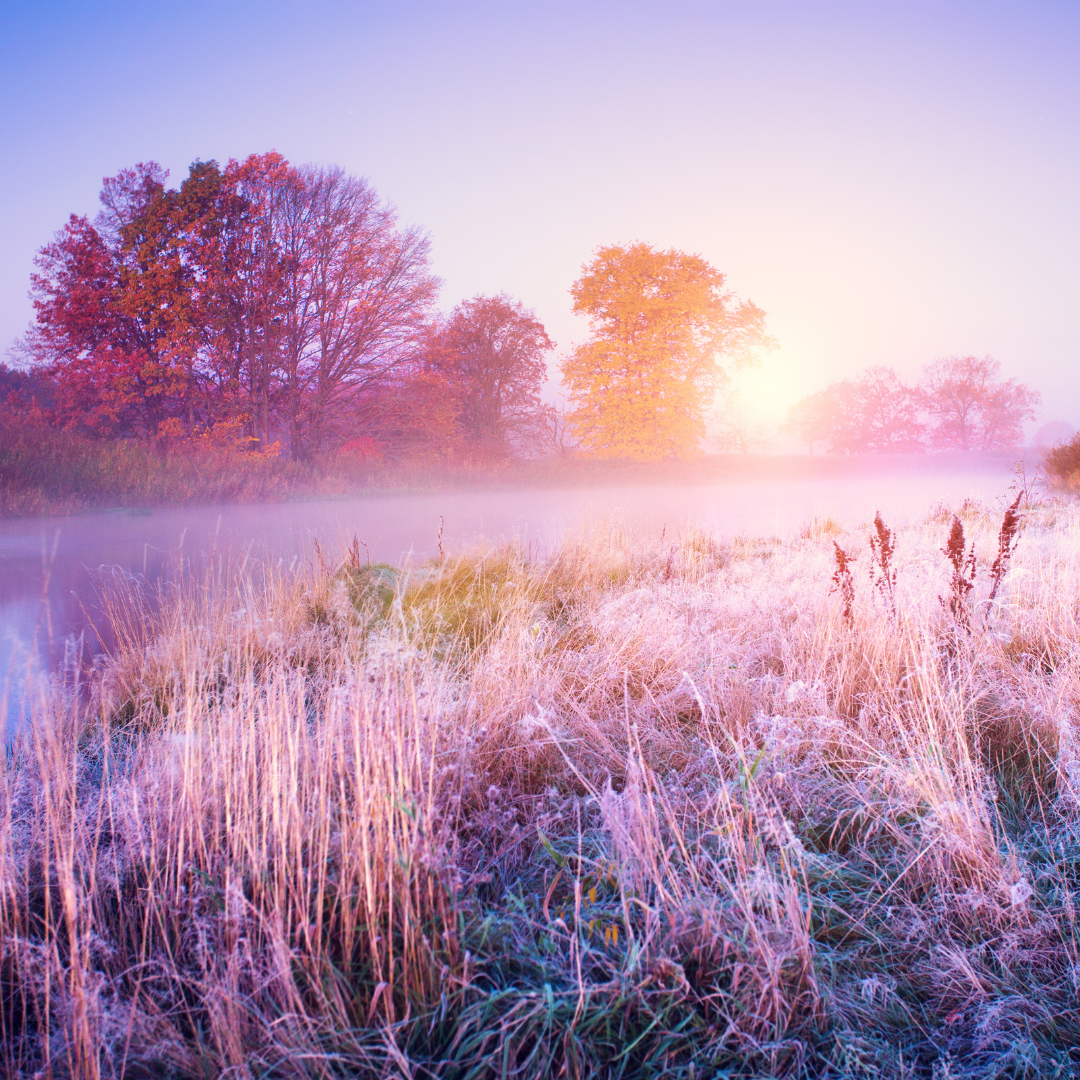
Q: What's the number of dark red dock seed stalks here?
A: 4